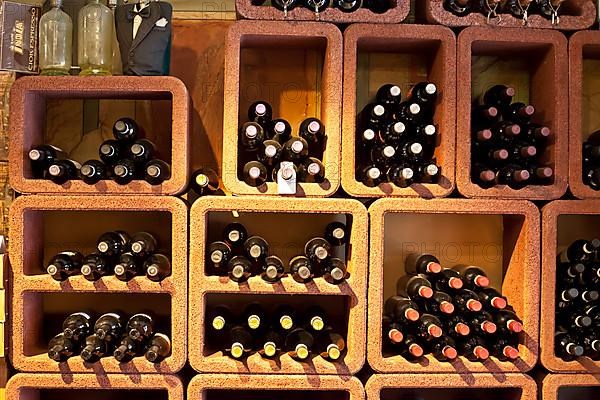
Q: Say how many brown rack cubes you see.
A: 15